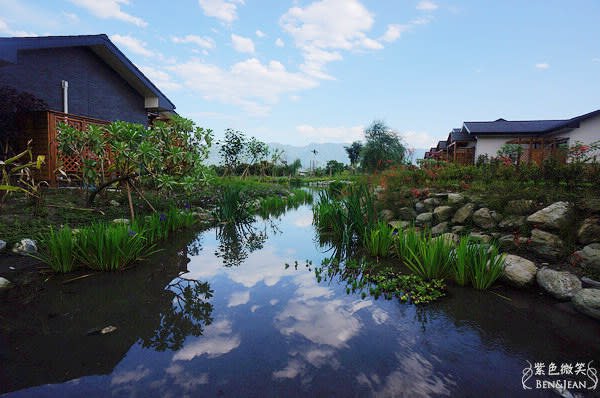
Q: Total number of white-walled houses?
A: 1